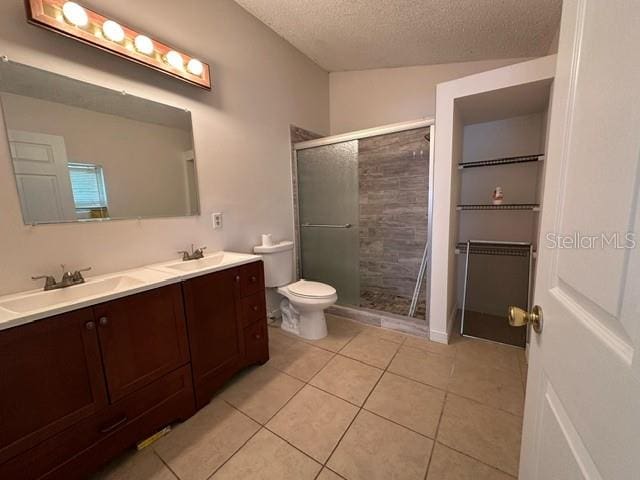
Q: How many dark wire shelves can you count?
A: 3